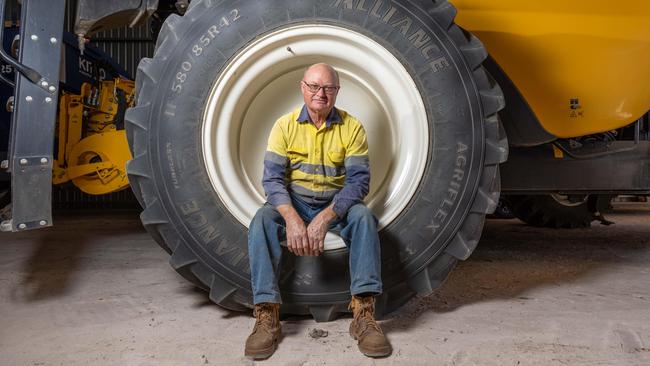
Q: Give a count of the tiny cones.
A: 0